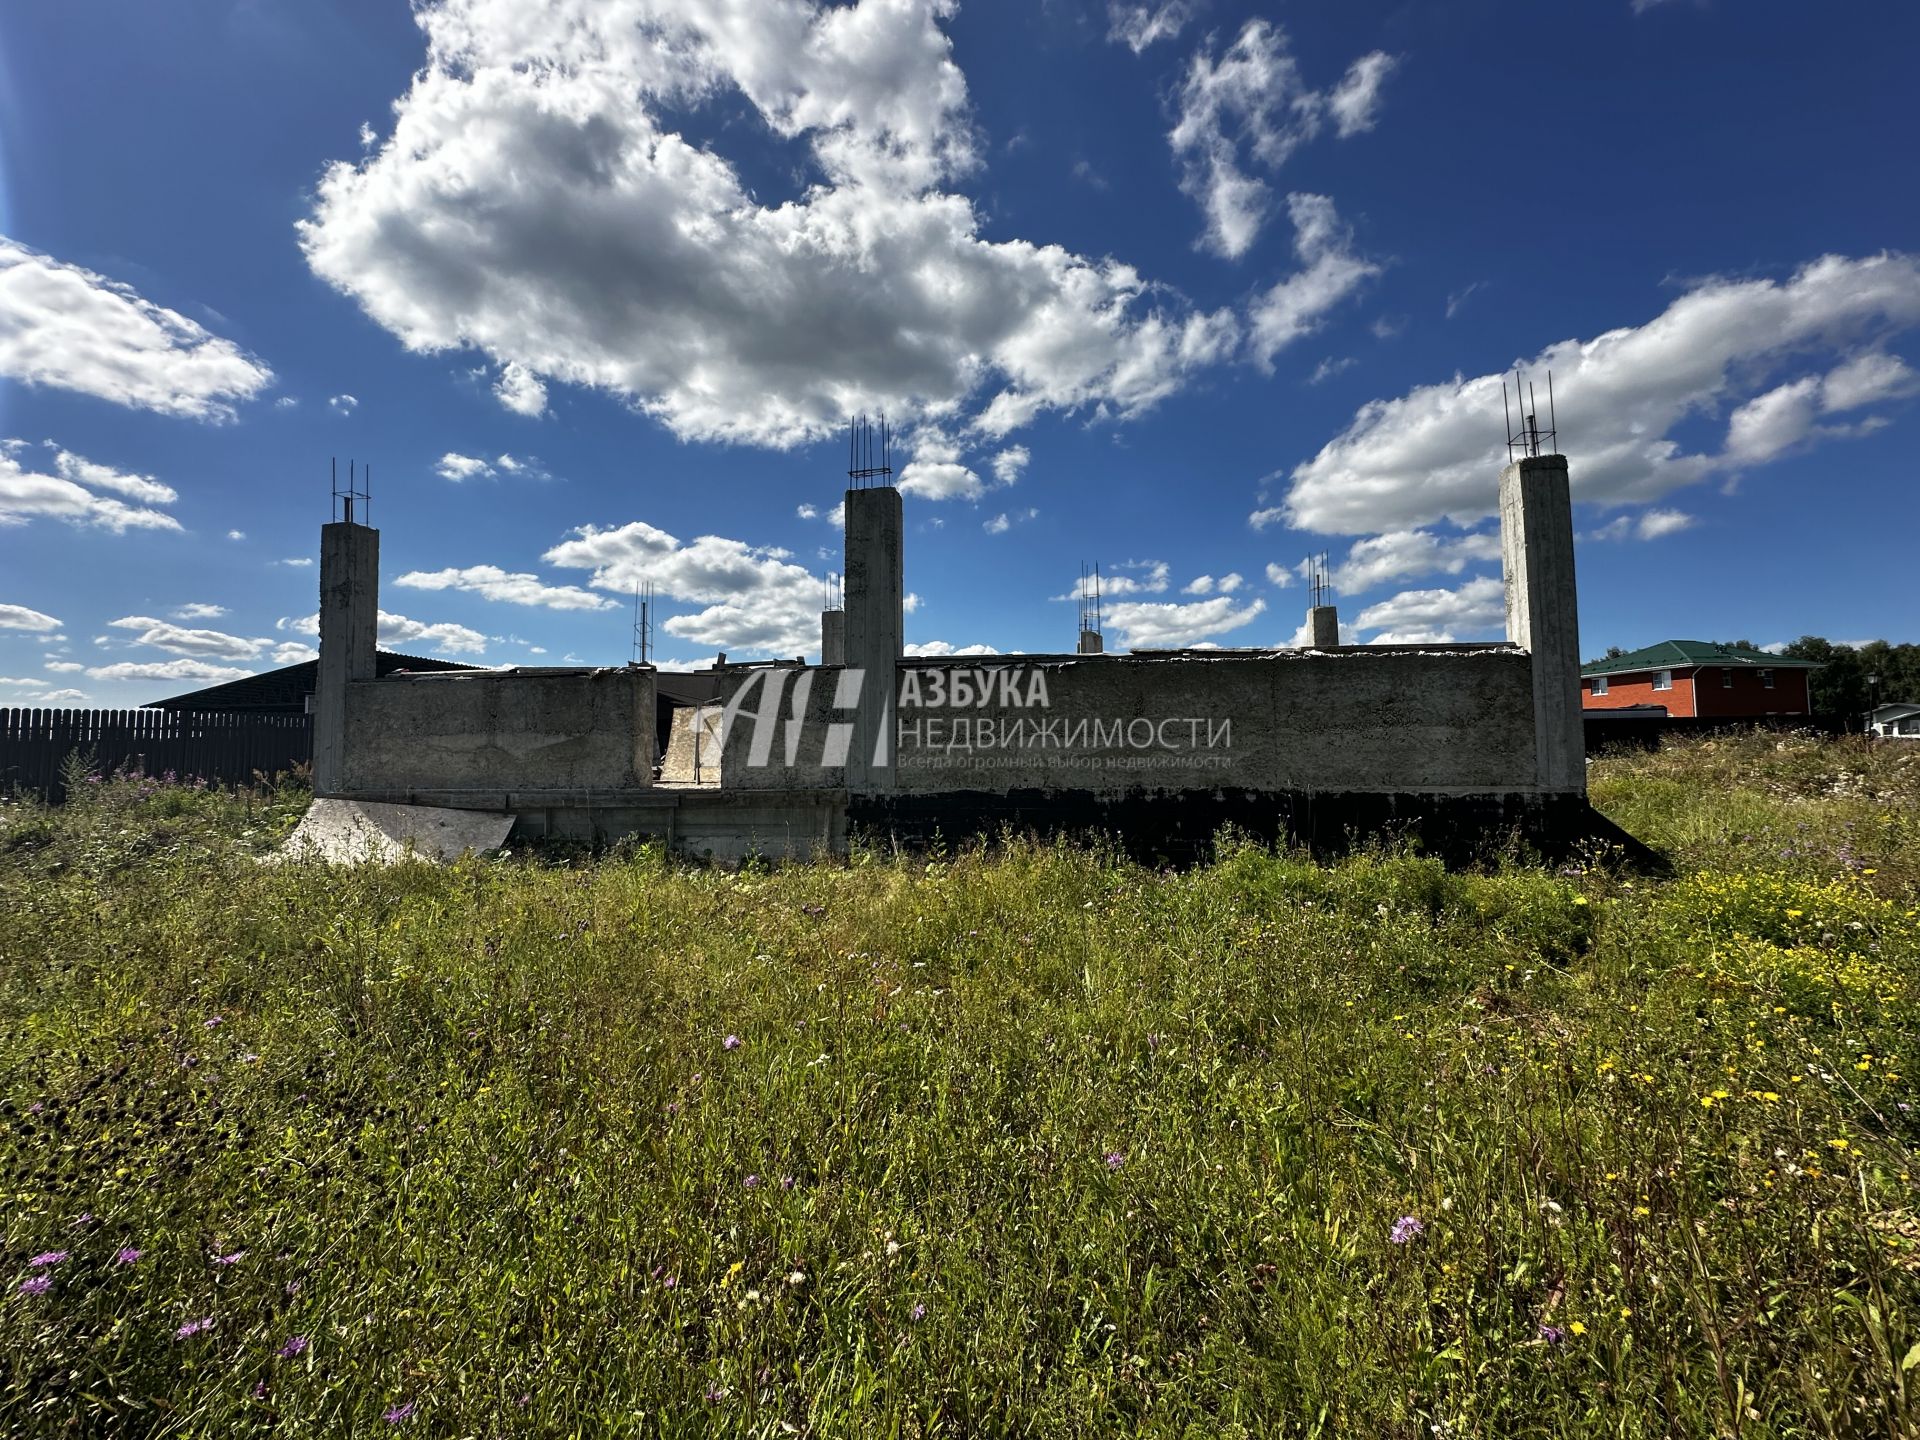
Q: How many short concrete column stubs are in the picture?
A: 3